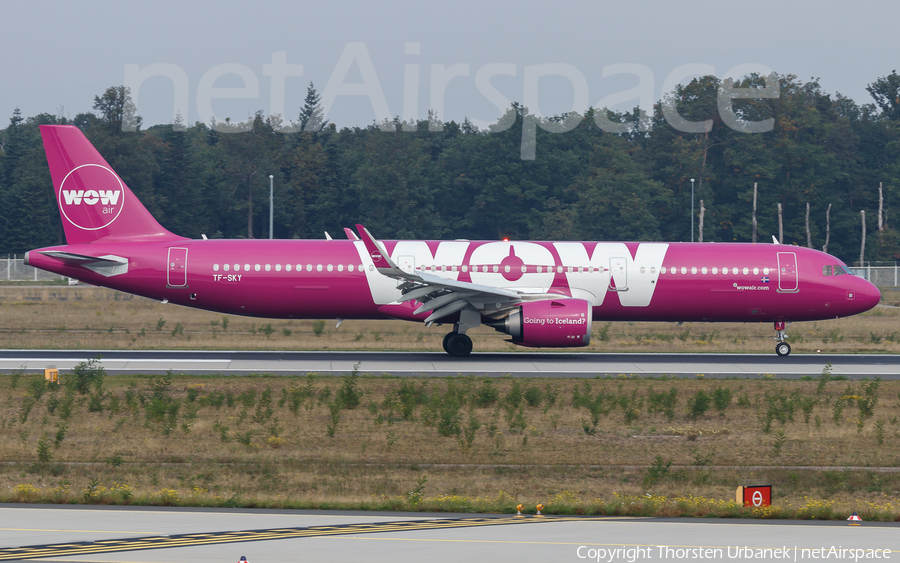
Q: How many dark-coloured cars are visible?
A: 0